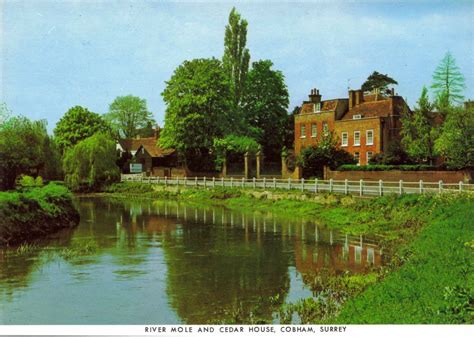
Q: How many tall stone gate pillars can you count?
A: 4